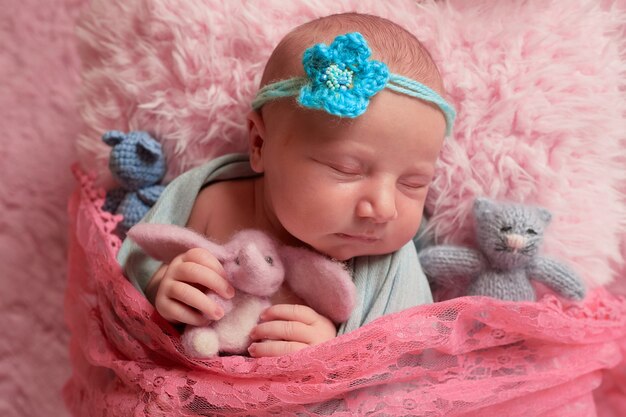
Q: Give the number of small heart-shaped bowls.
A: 0